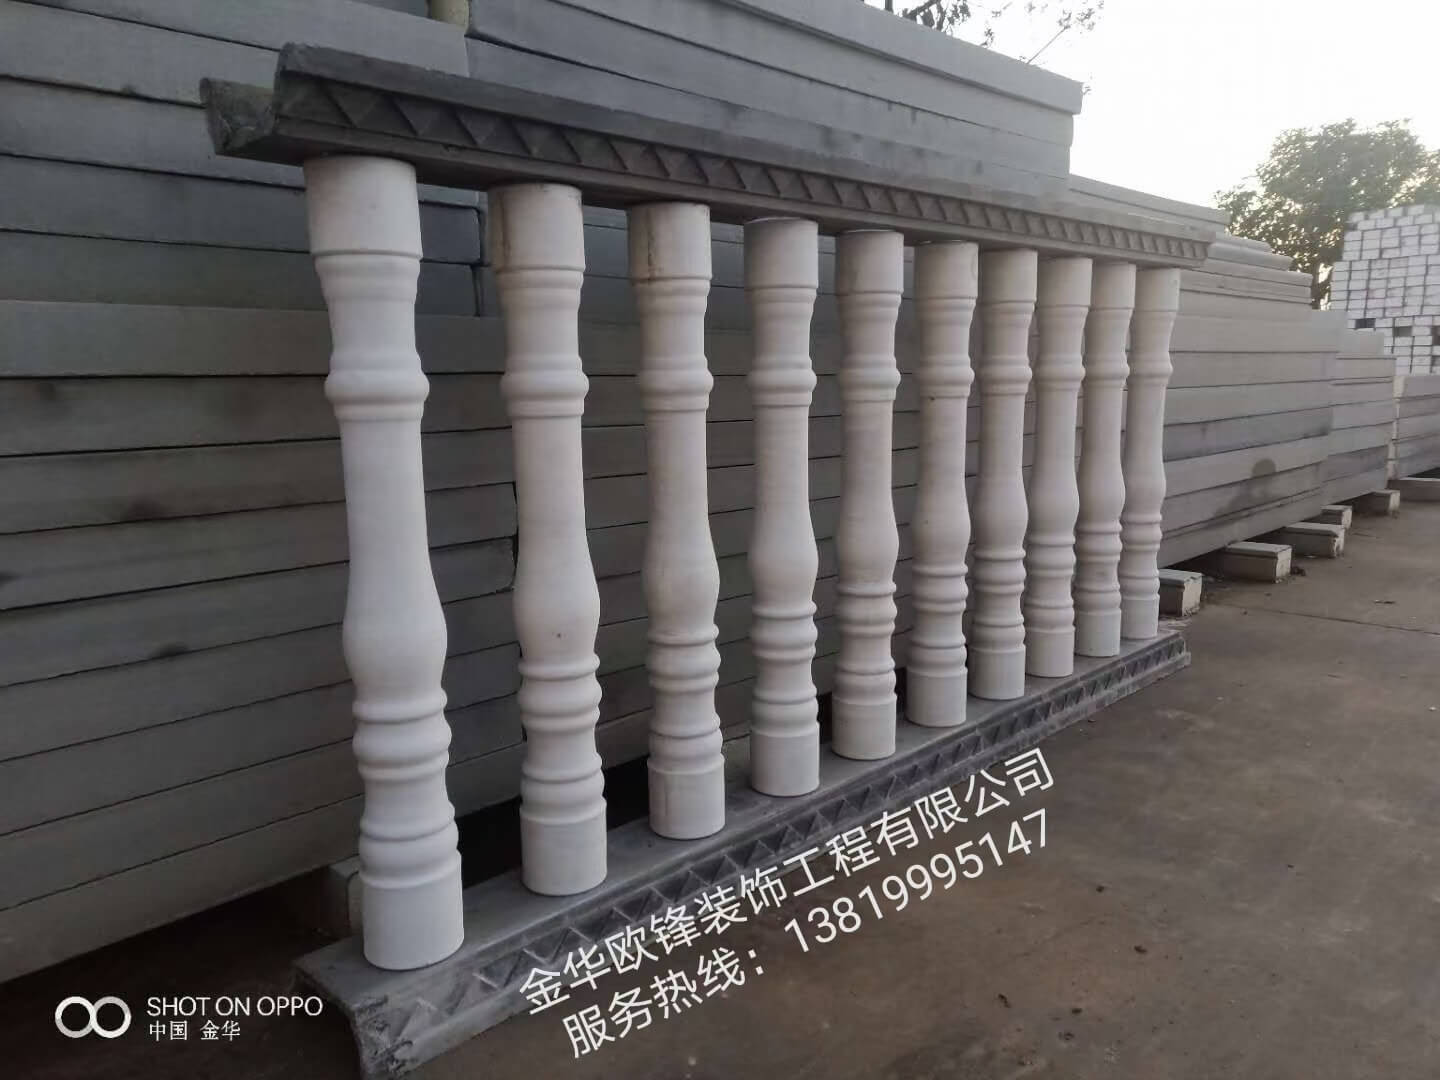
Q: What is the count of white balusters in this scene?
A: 10